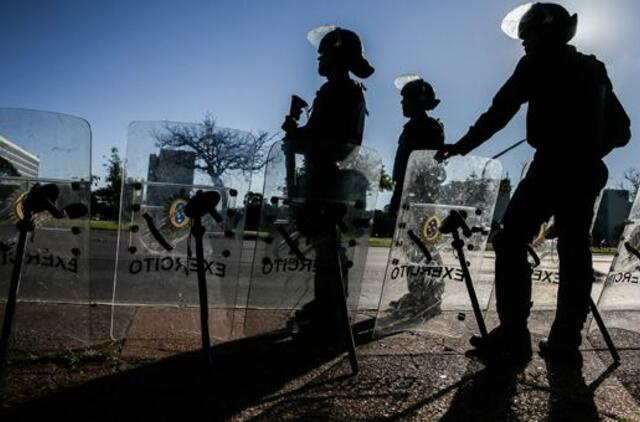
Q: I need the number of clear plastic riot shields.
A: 6